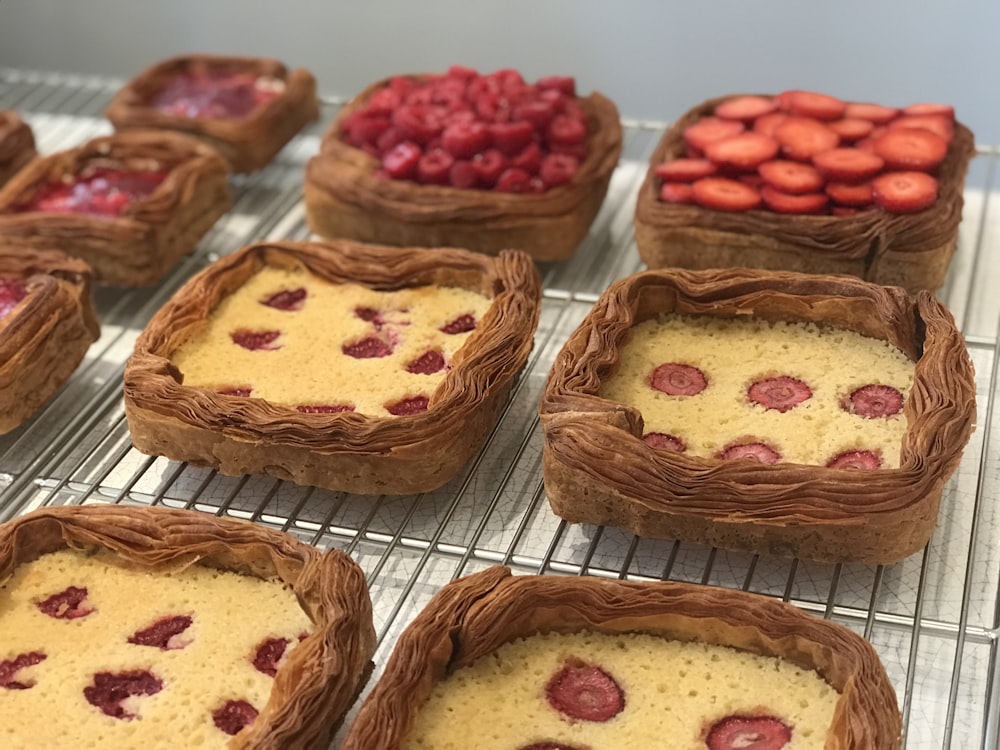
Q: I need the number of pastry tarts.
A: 10